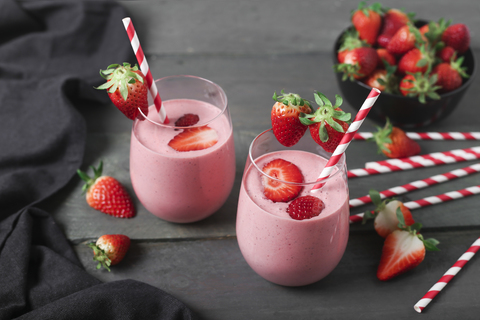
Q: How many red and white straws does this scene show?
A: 8